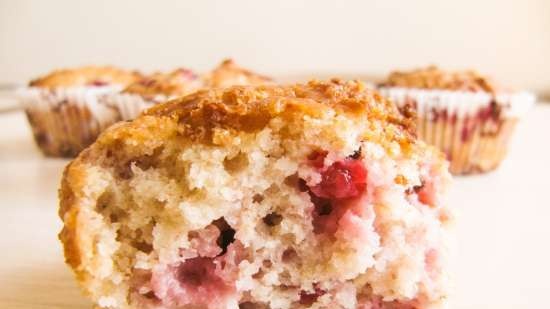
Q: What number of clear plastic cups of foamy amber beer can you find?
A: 0